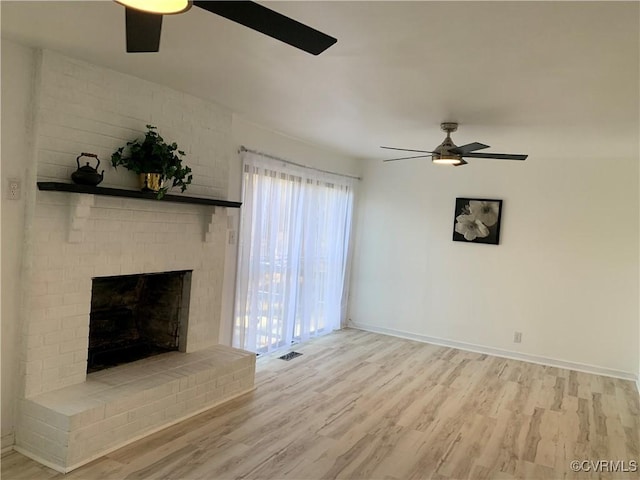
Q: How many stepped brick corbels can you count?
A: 2